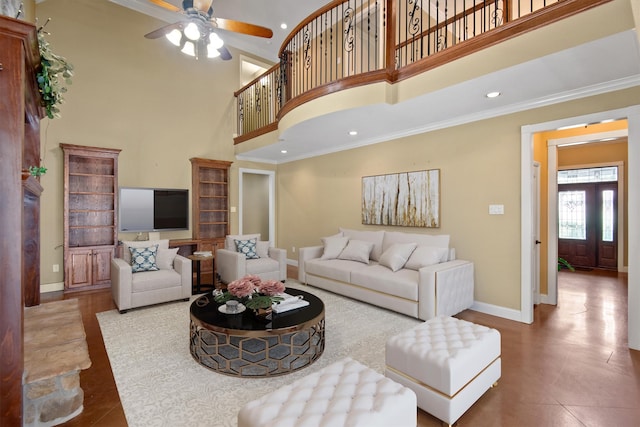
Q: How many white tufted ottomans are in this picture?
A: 2